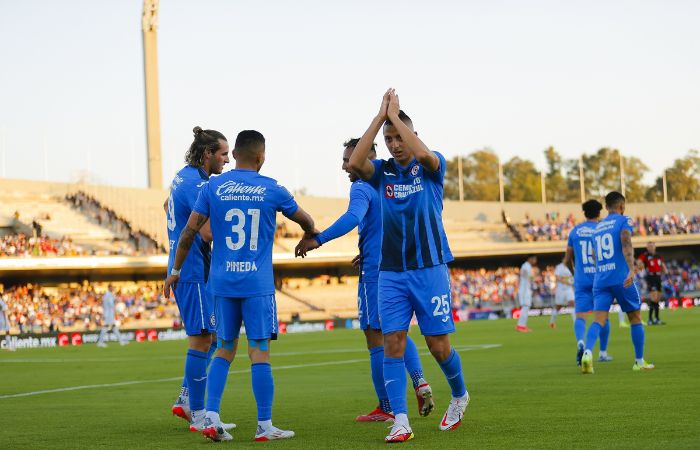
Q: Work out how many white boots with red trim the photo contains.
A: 6